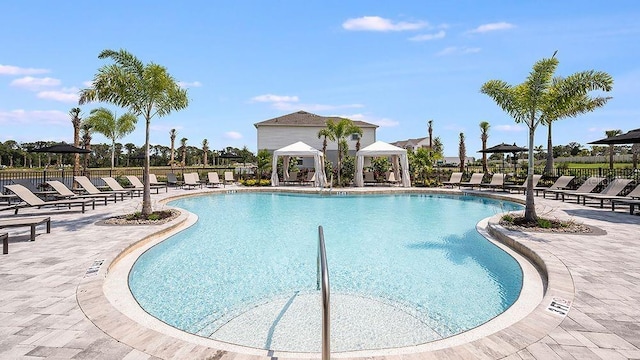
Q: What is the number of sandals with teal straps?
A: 0